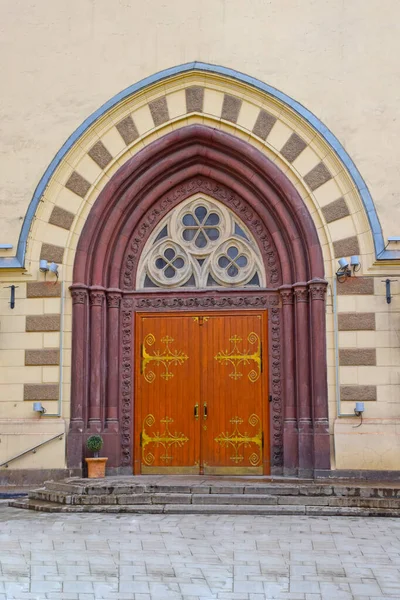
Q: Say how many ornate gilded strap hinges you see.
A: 4